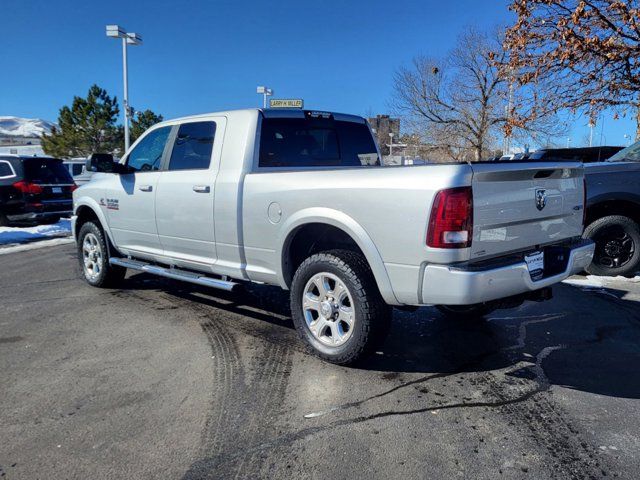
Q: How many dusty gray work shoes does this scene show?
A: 0